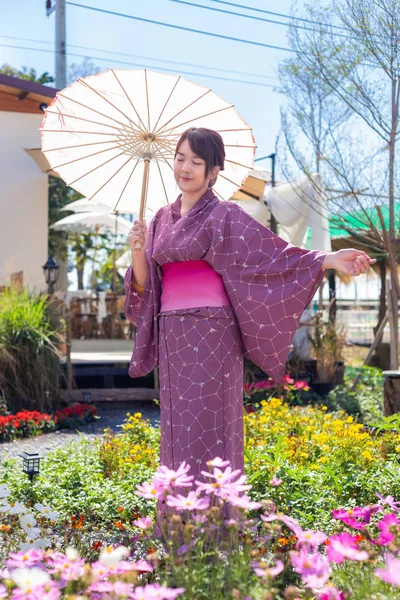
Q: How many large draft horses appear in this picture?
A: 0